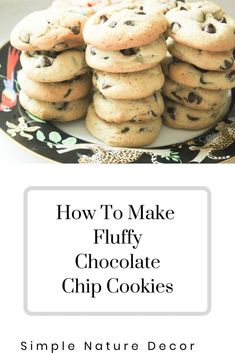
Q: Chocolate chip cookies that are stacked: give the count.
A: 14